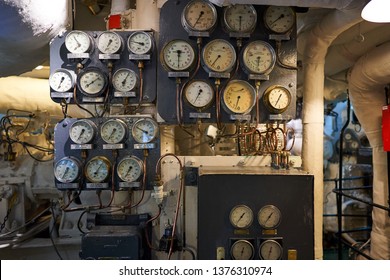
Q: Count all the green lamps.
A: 0